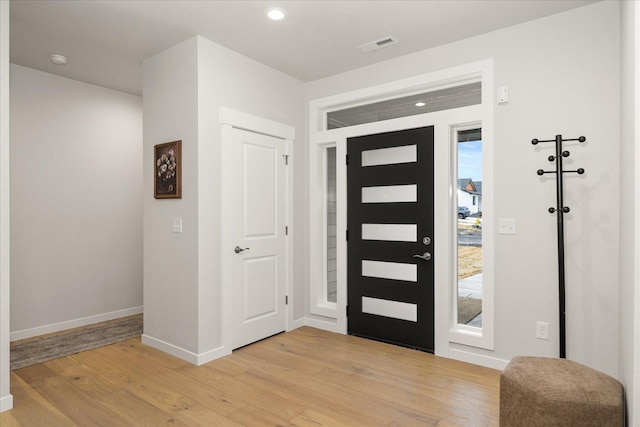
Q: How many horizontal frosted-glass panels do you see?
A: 5